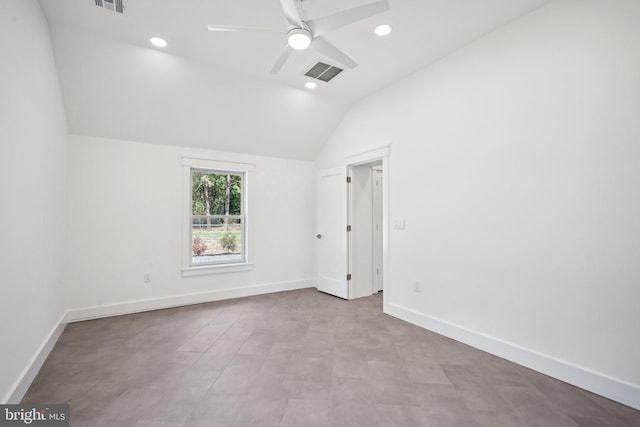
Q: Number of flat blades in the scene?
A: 5